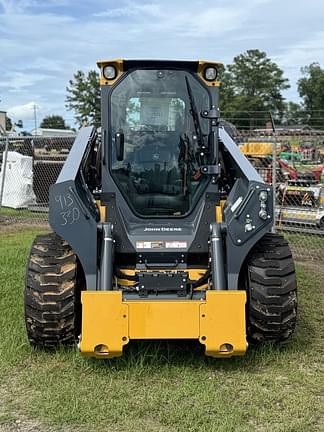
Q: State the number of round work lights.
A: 2